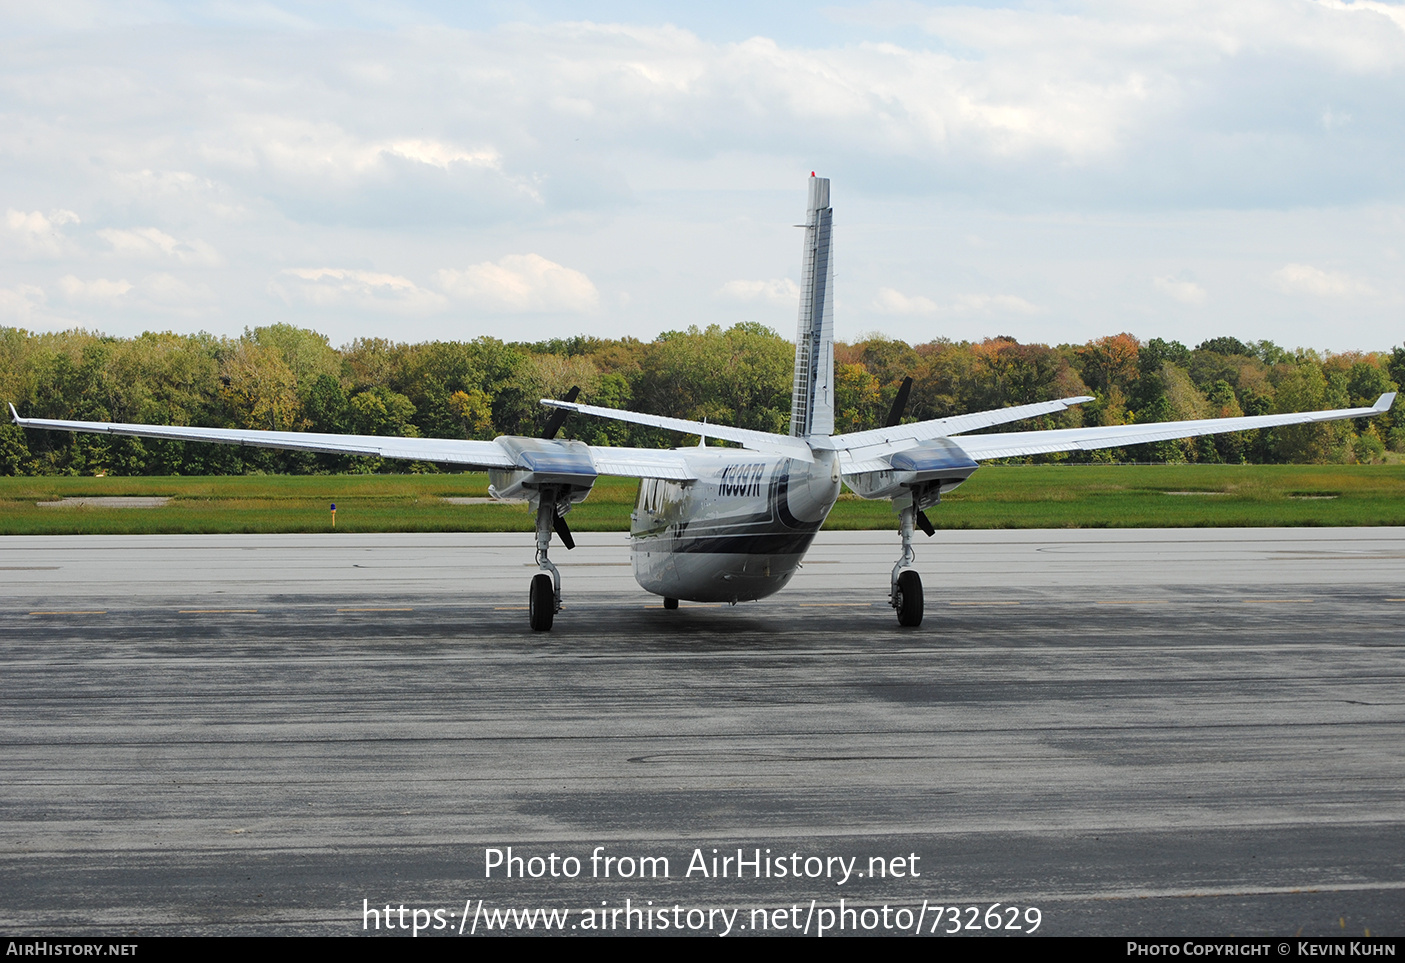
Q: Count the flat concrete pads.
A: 4